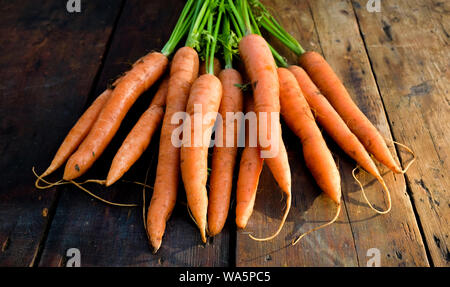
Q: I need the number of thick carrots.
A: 11